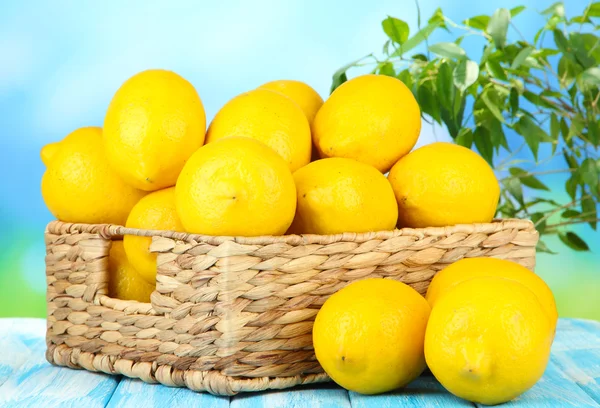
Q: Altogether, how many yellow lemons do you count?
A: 13